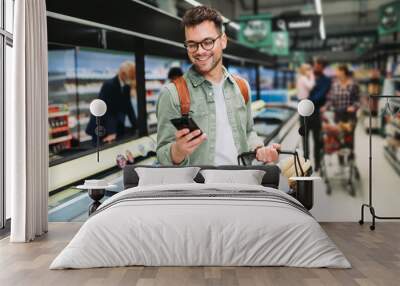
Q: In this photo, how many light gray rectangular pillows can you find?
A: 2